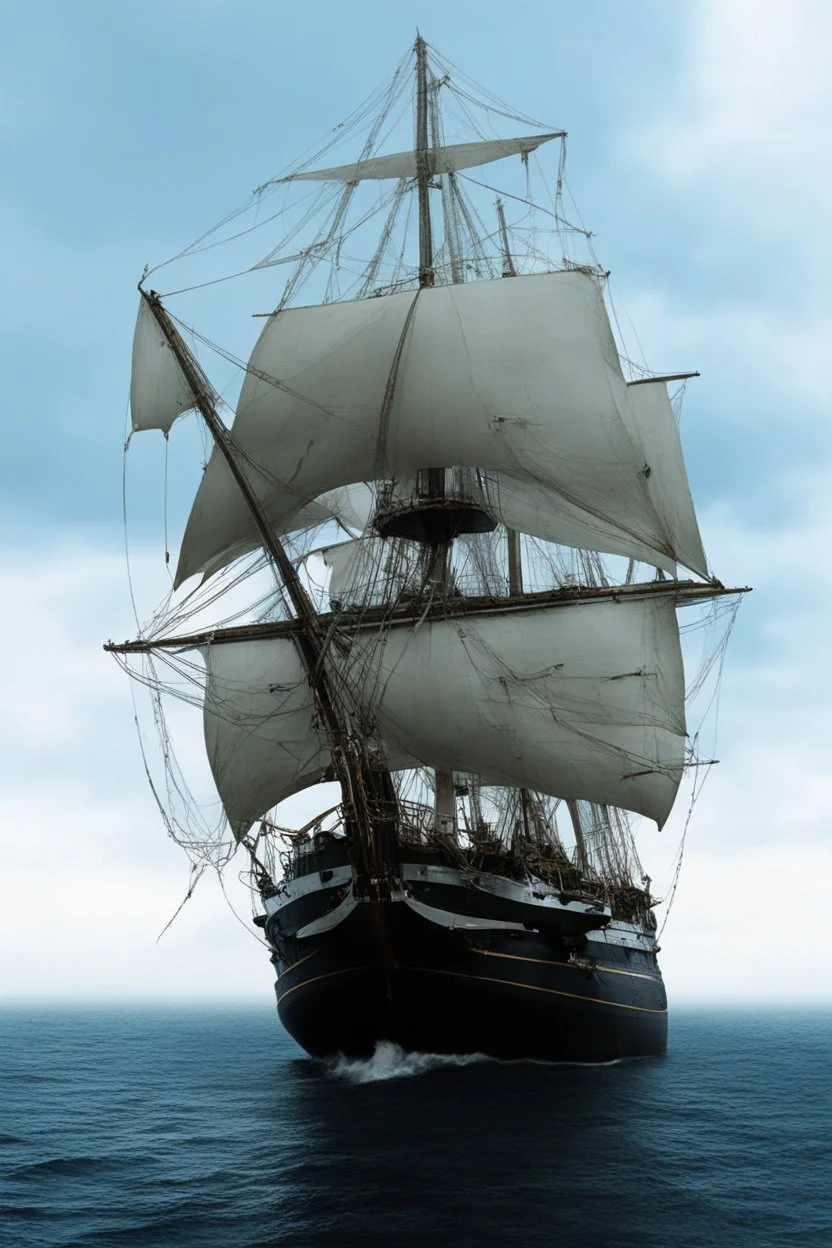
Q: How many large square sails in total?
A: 2